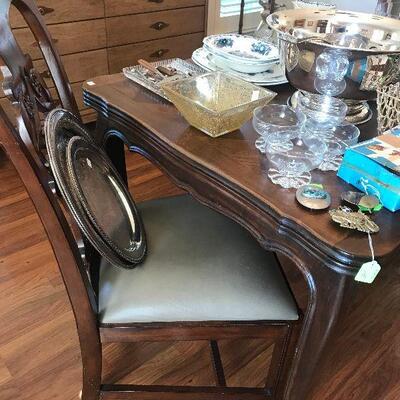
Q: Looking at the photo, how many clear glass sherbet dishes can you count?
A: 4